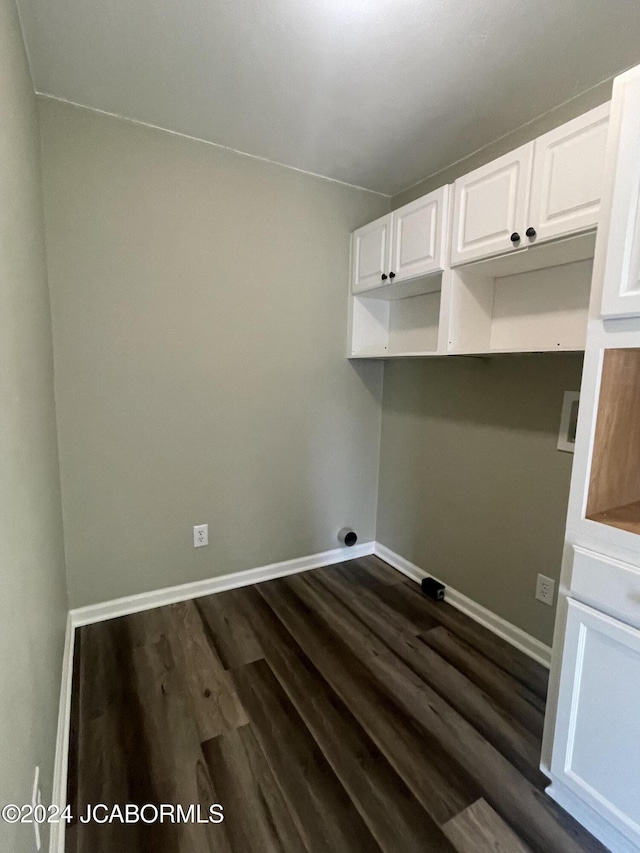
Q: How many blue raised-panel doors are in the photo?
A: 0